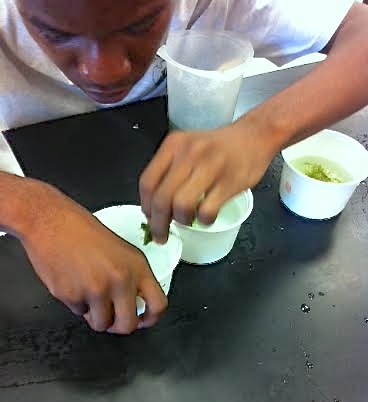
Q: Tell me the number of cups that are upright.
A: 4